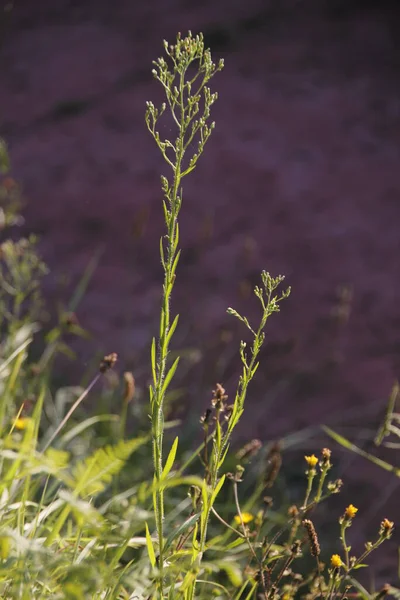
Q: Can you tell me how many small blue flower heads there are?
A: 0